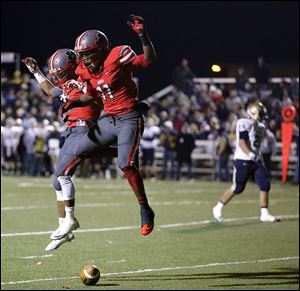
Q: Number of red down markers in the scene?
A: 1